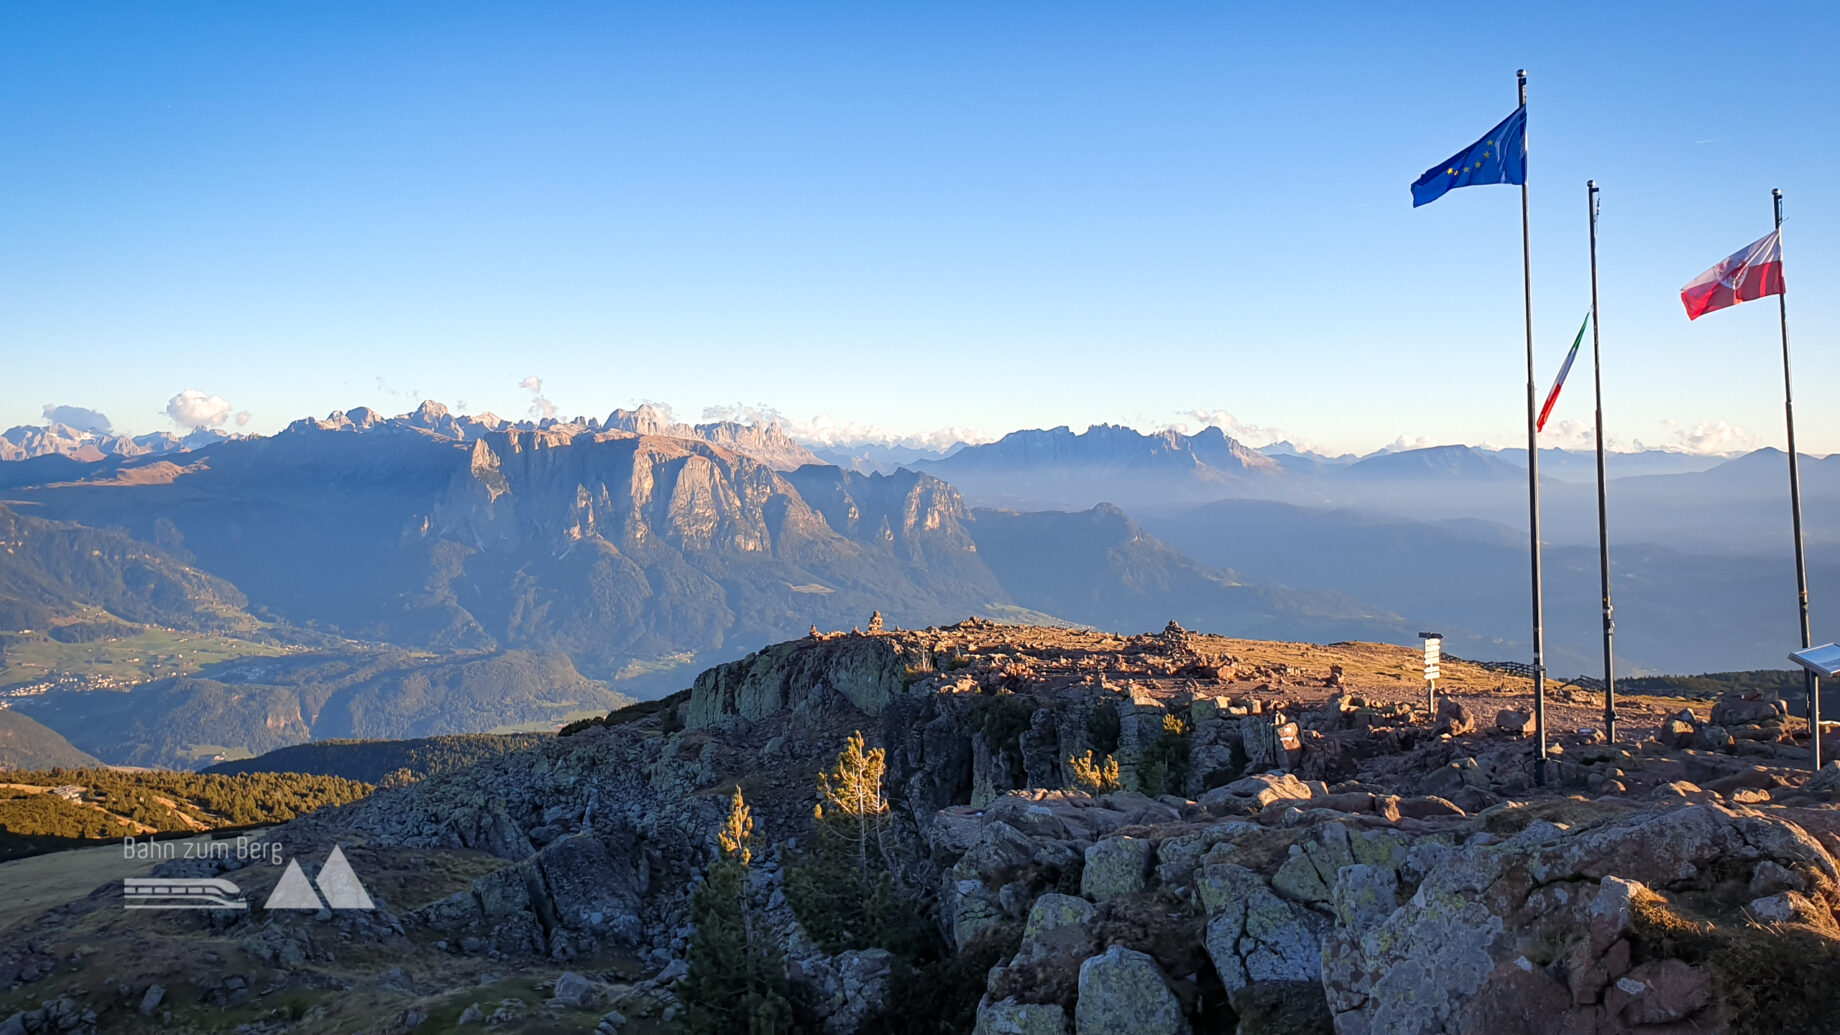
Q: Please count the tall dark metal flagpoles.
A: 3